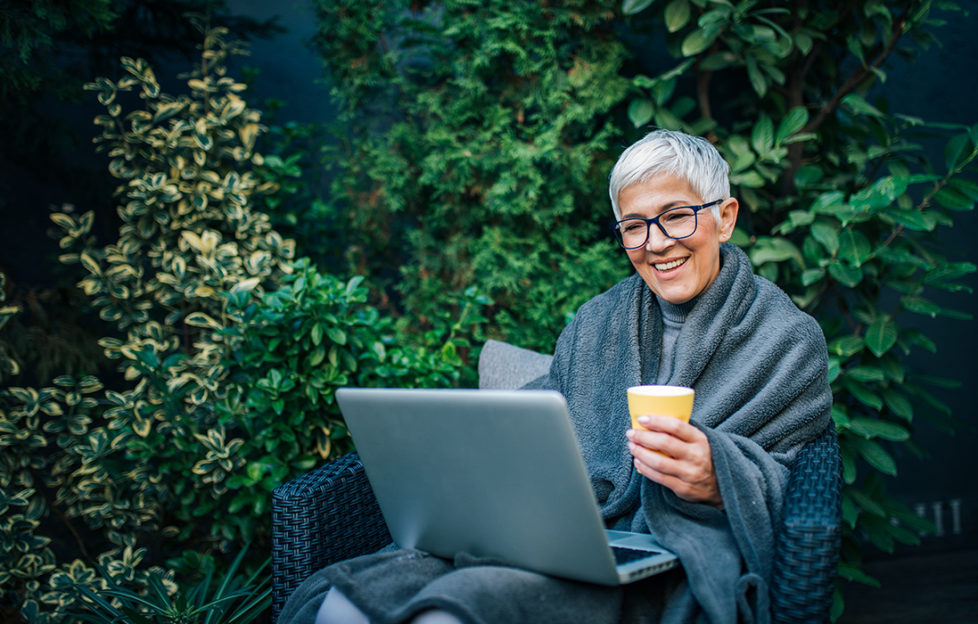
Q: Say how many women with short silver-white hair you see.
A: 1